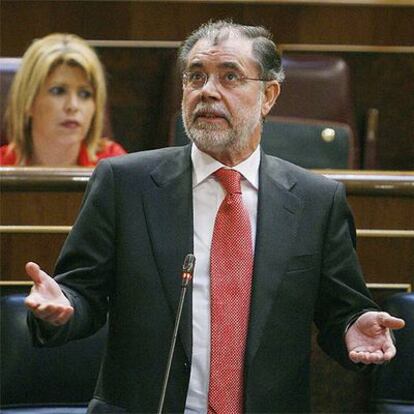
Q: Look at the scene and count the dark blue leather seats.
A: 2